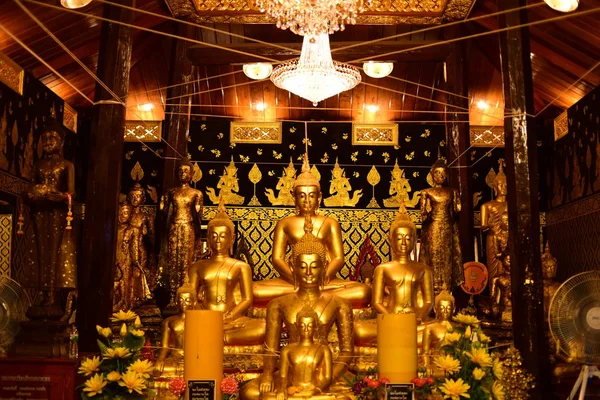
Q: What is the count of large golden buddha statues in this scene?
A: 4